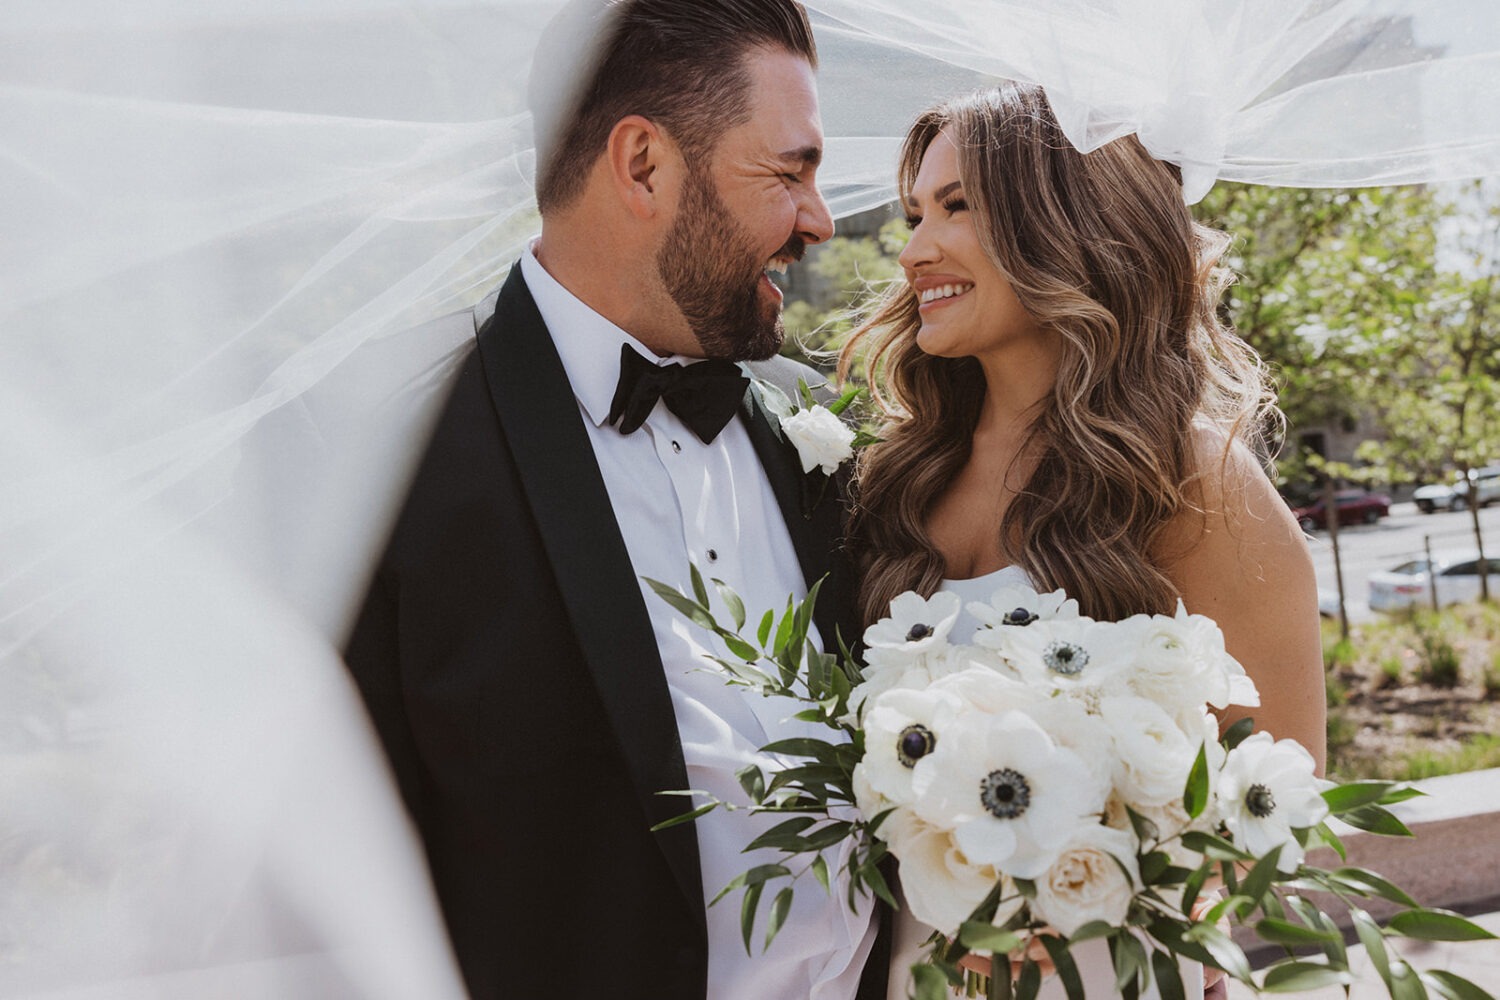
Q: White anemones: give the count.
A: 6